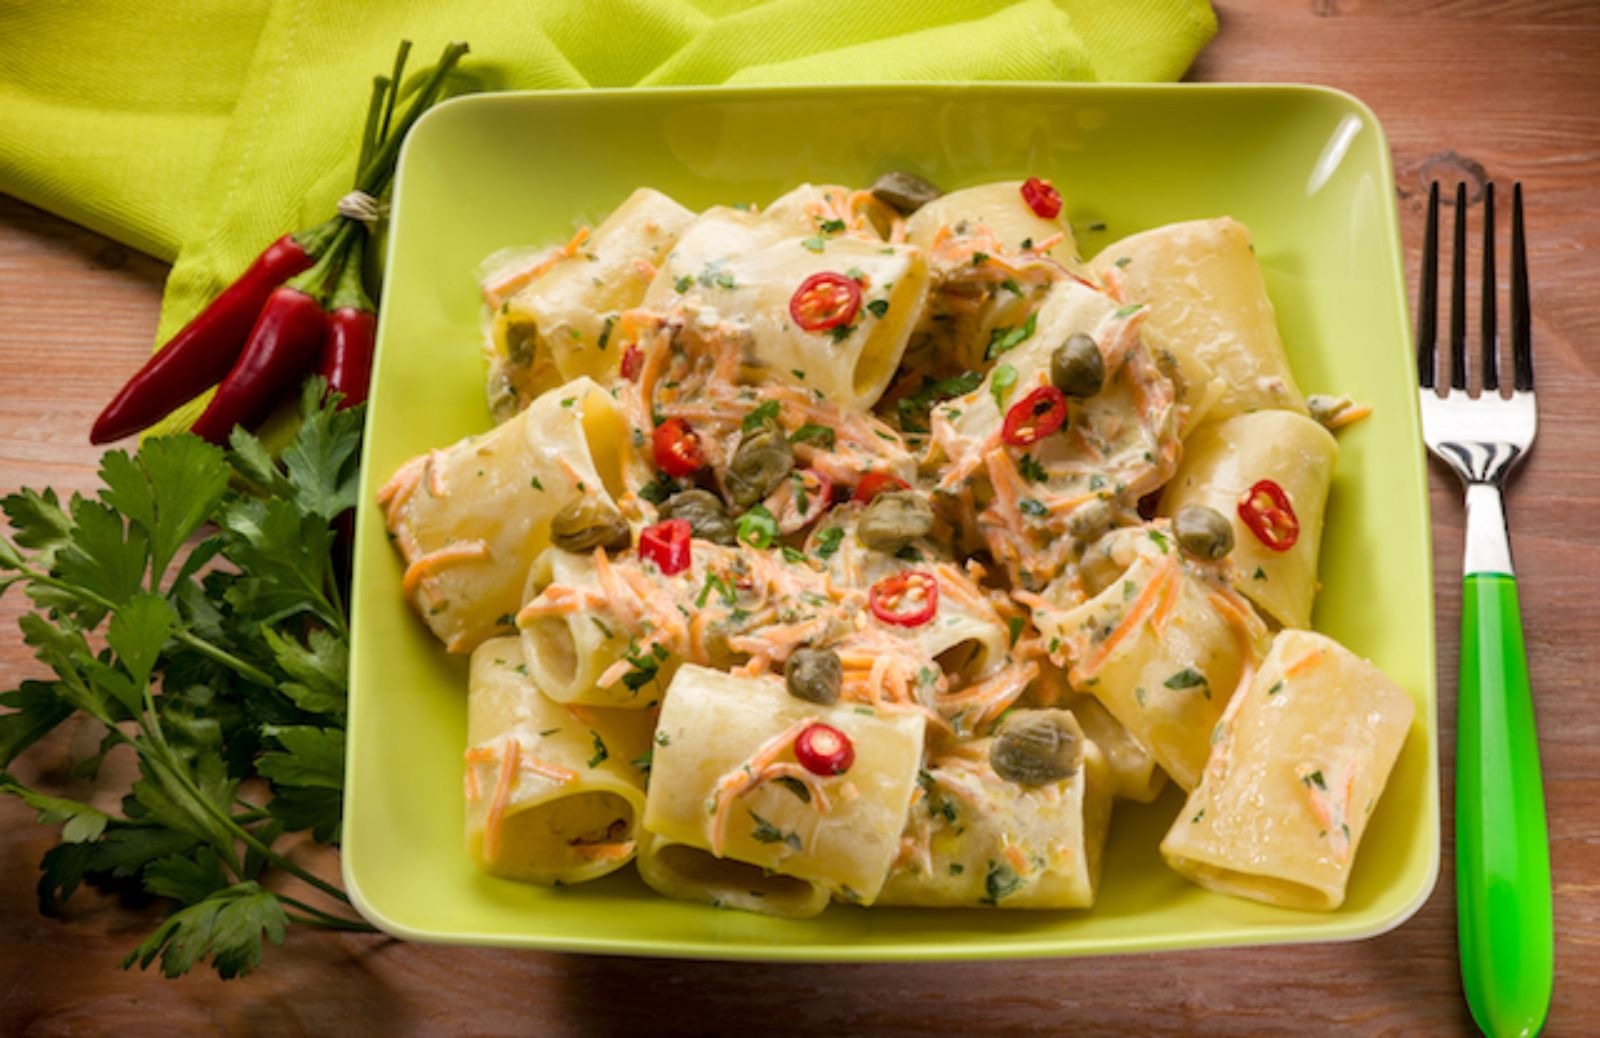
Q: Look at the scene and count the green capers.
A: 9